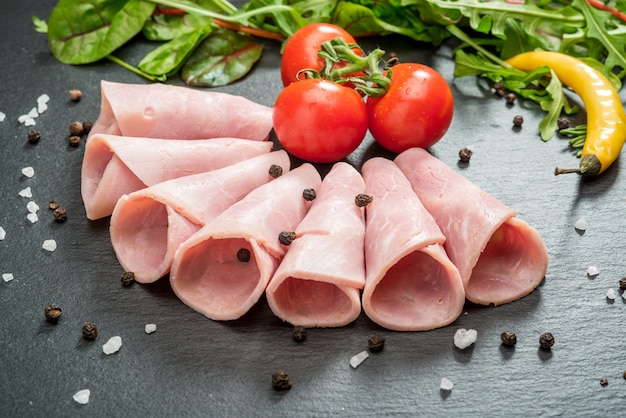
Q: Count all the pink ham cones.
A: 7